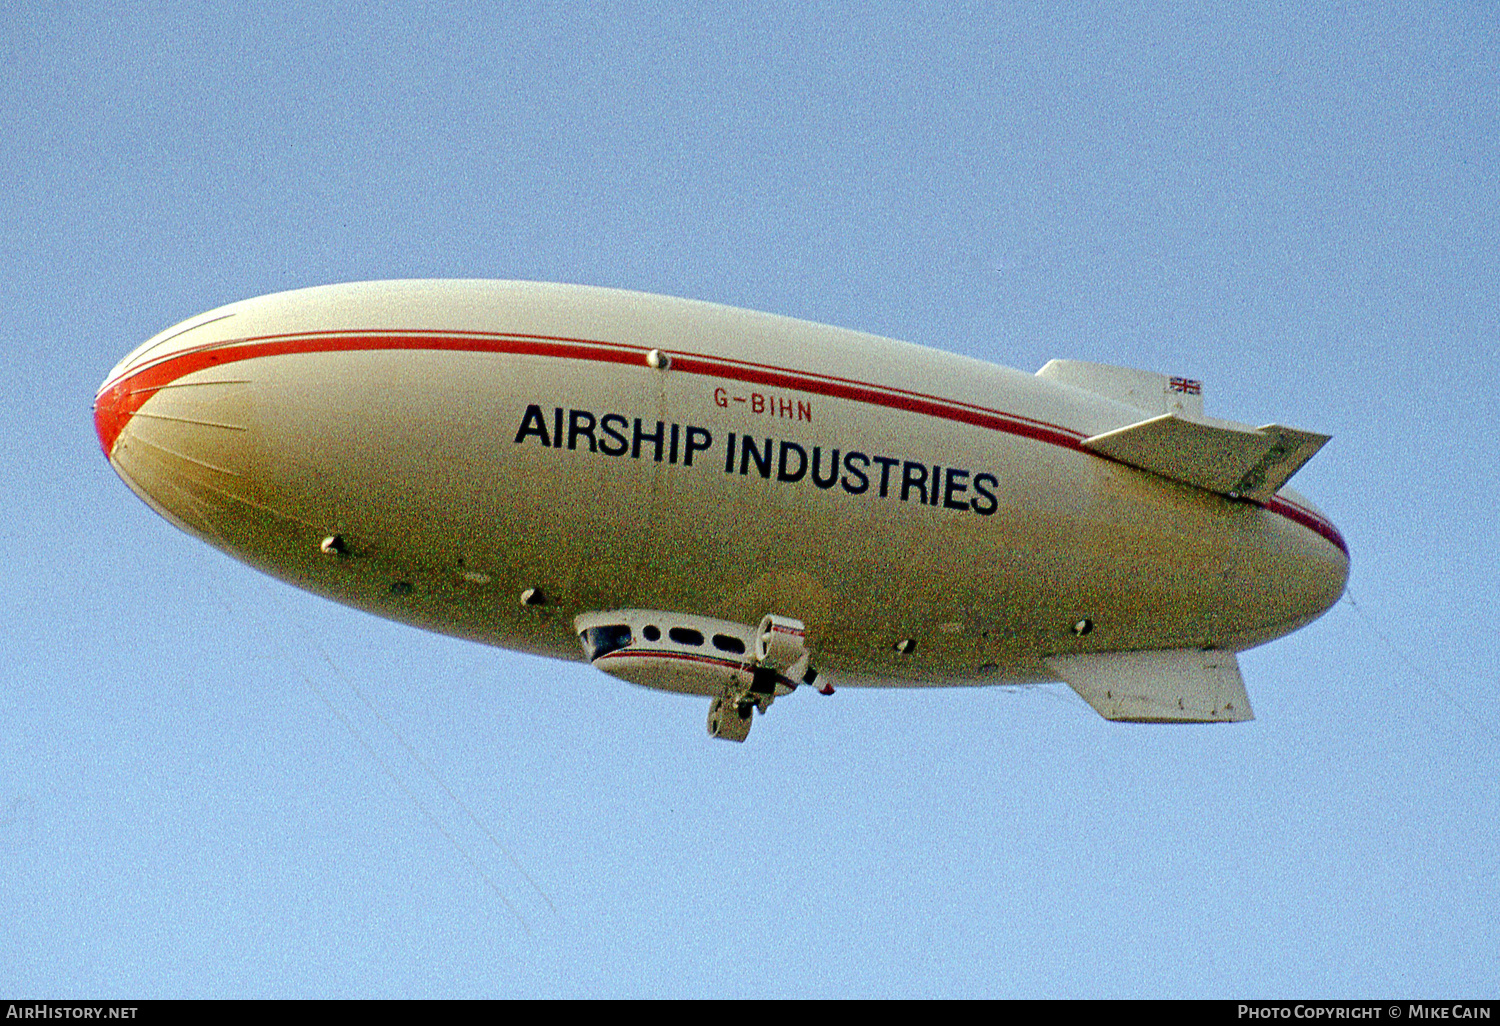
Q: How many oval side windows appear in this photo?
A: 2